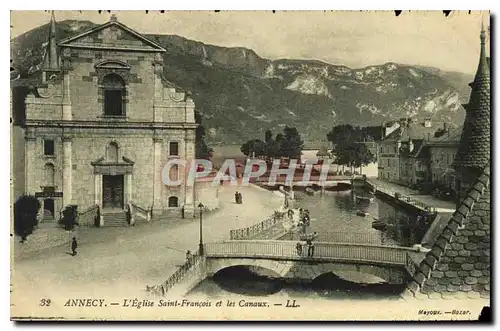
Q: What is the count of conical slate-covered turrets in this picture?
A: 1